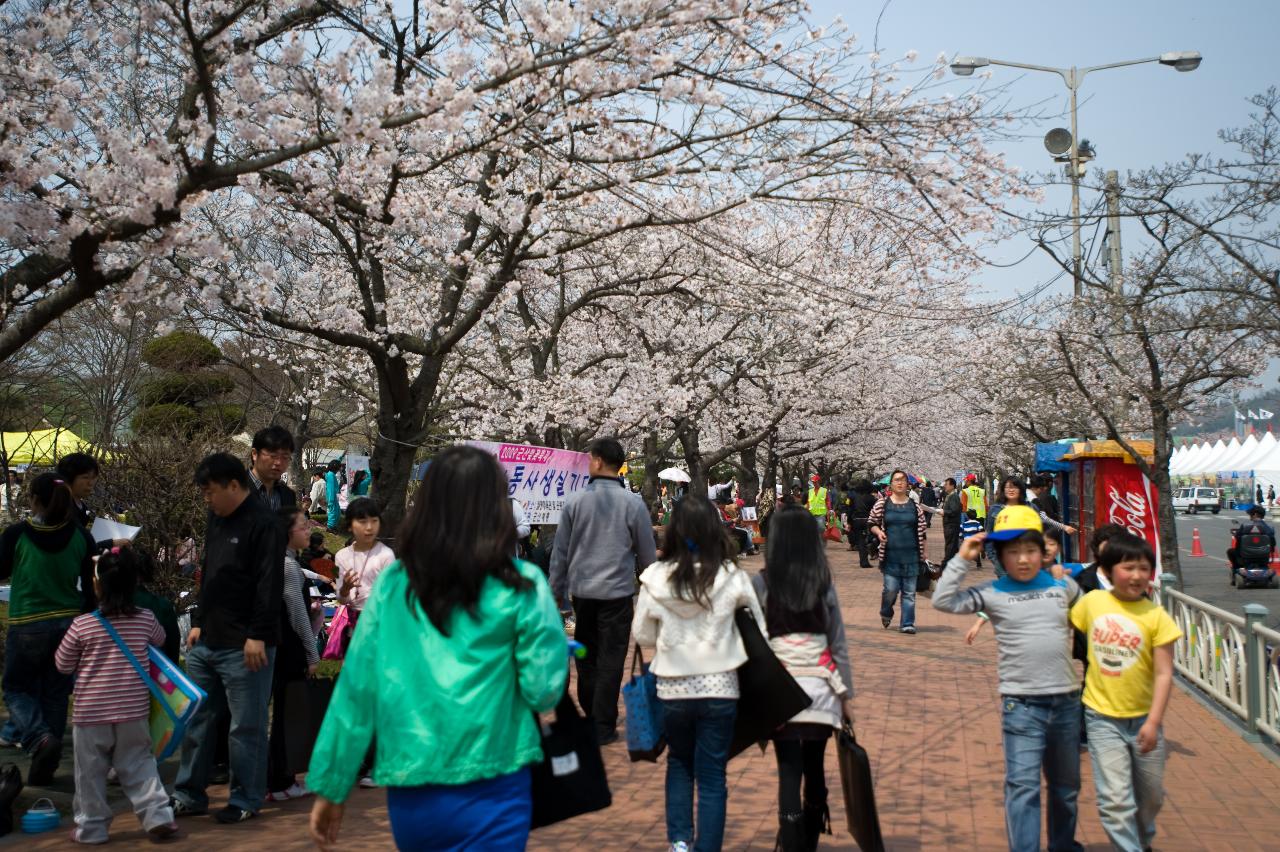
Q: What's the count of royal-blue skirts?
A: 1